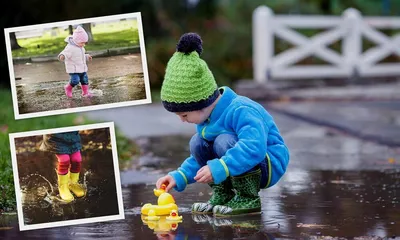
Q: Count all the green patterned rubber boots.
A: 2